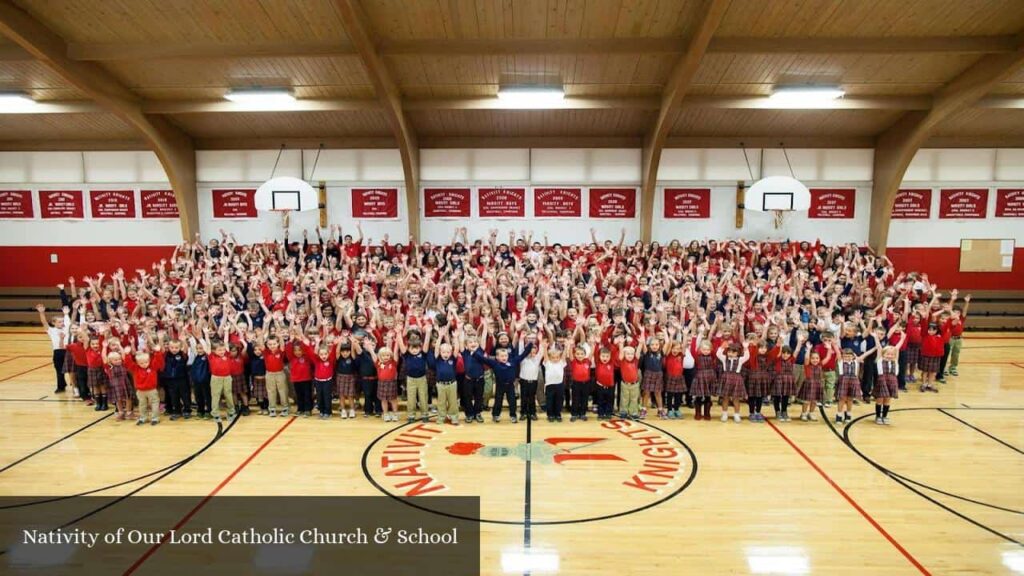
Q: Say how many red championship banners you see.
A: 15